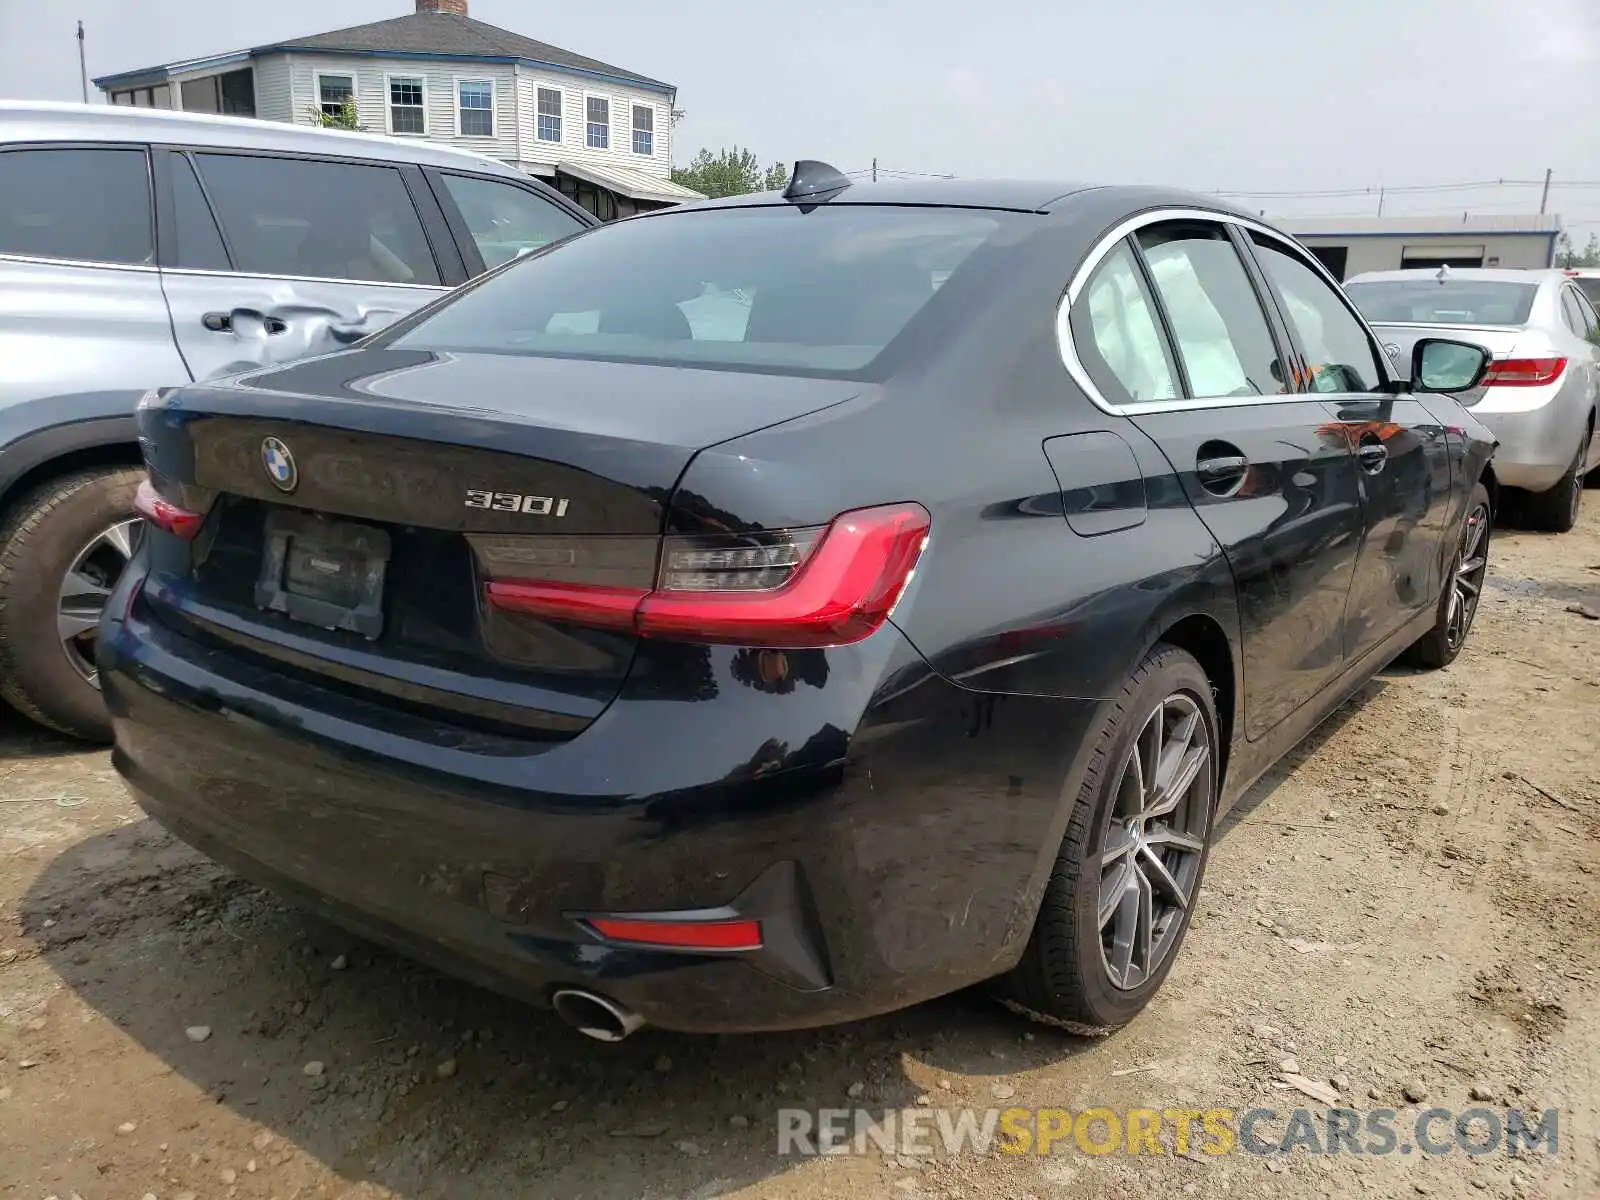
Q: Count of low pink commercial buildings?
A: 0